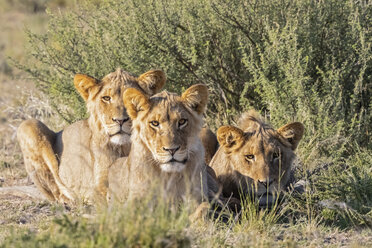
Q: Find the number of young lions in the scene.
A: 3